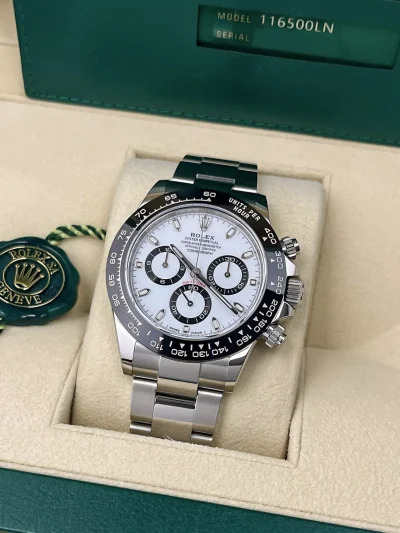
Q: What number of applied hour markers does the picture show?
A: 11